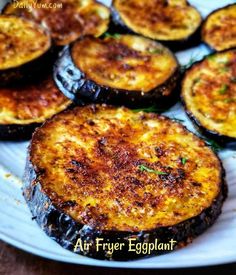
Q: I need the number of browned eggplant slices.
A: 8